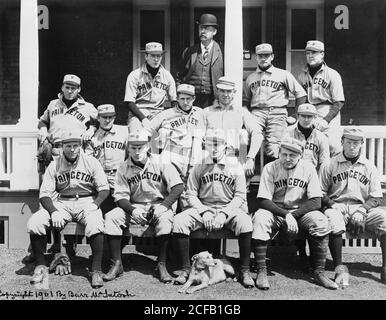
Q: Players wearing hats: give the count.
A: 13